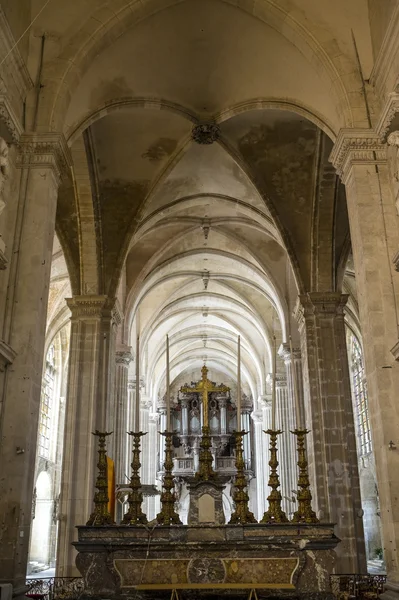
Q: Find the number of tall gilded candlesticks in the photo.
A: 6